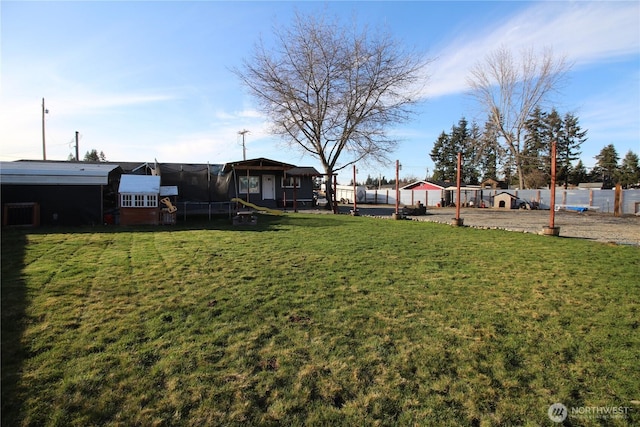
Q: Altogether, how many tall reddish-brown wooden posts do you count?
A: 4